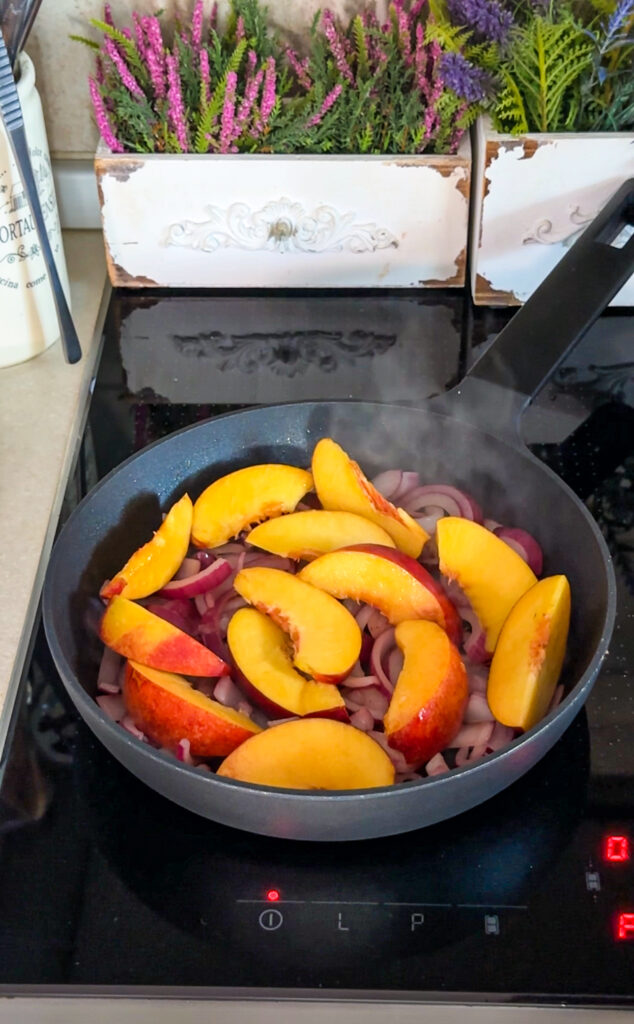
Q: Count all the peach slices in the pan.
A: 13